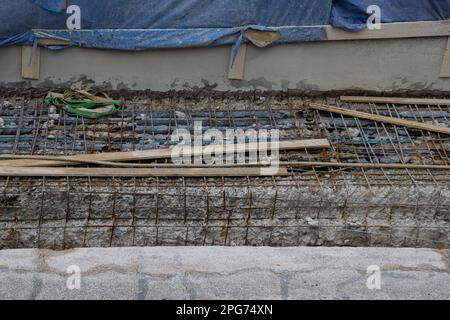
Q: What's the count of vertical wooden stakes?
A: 3